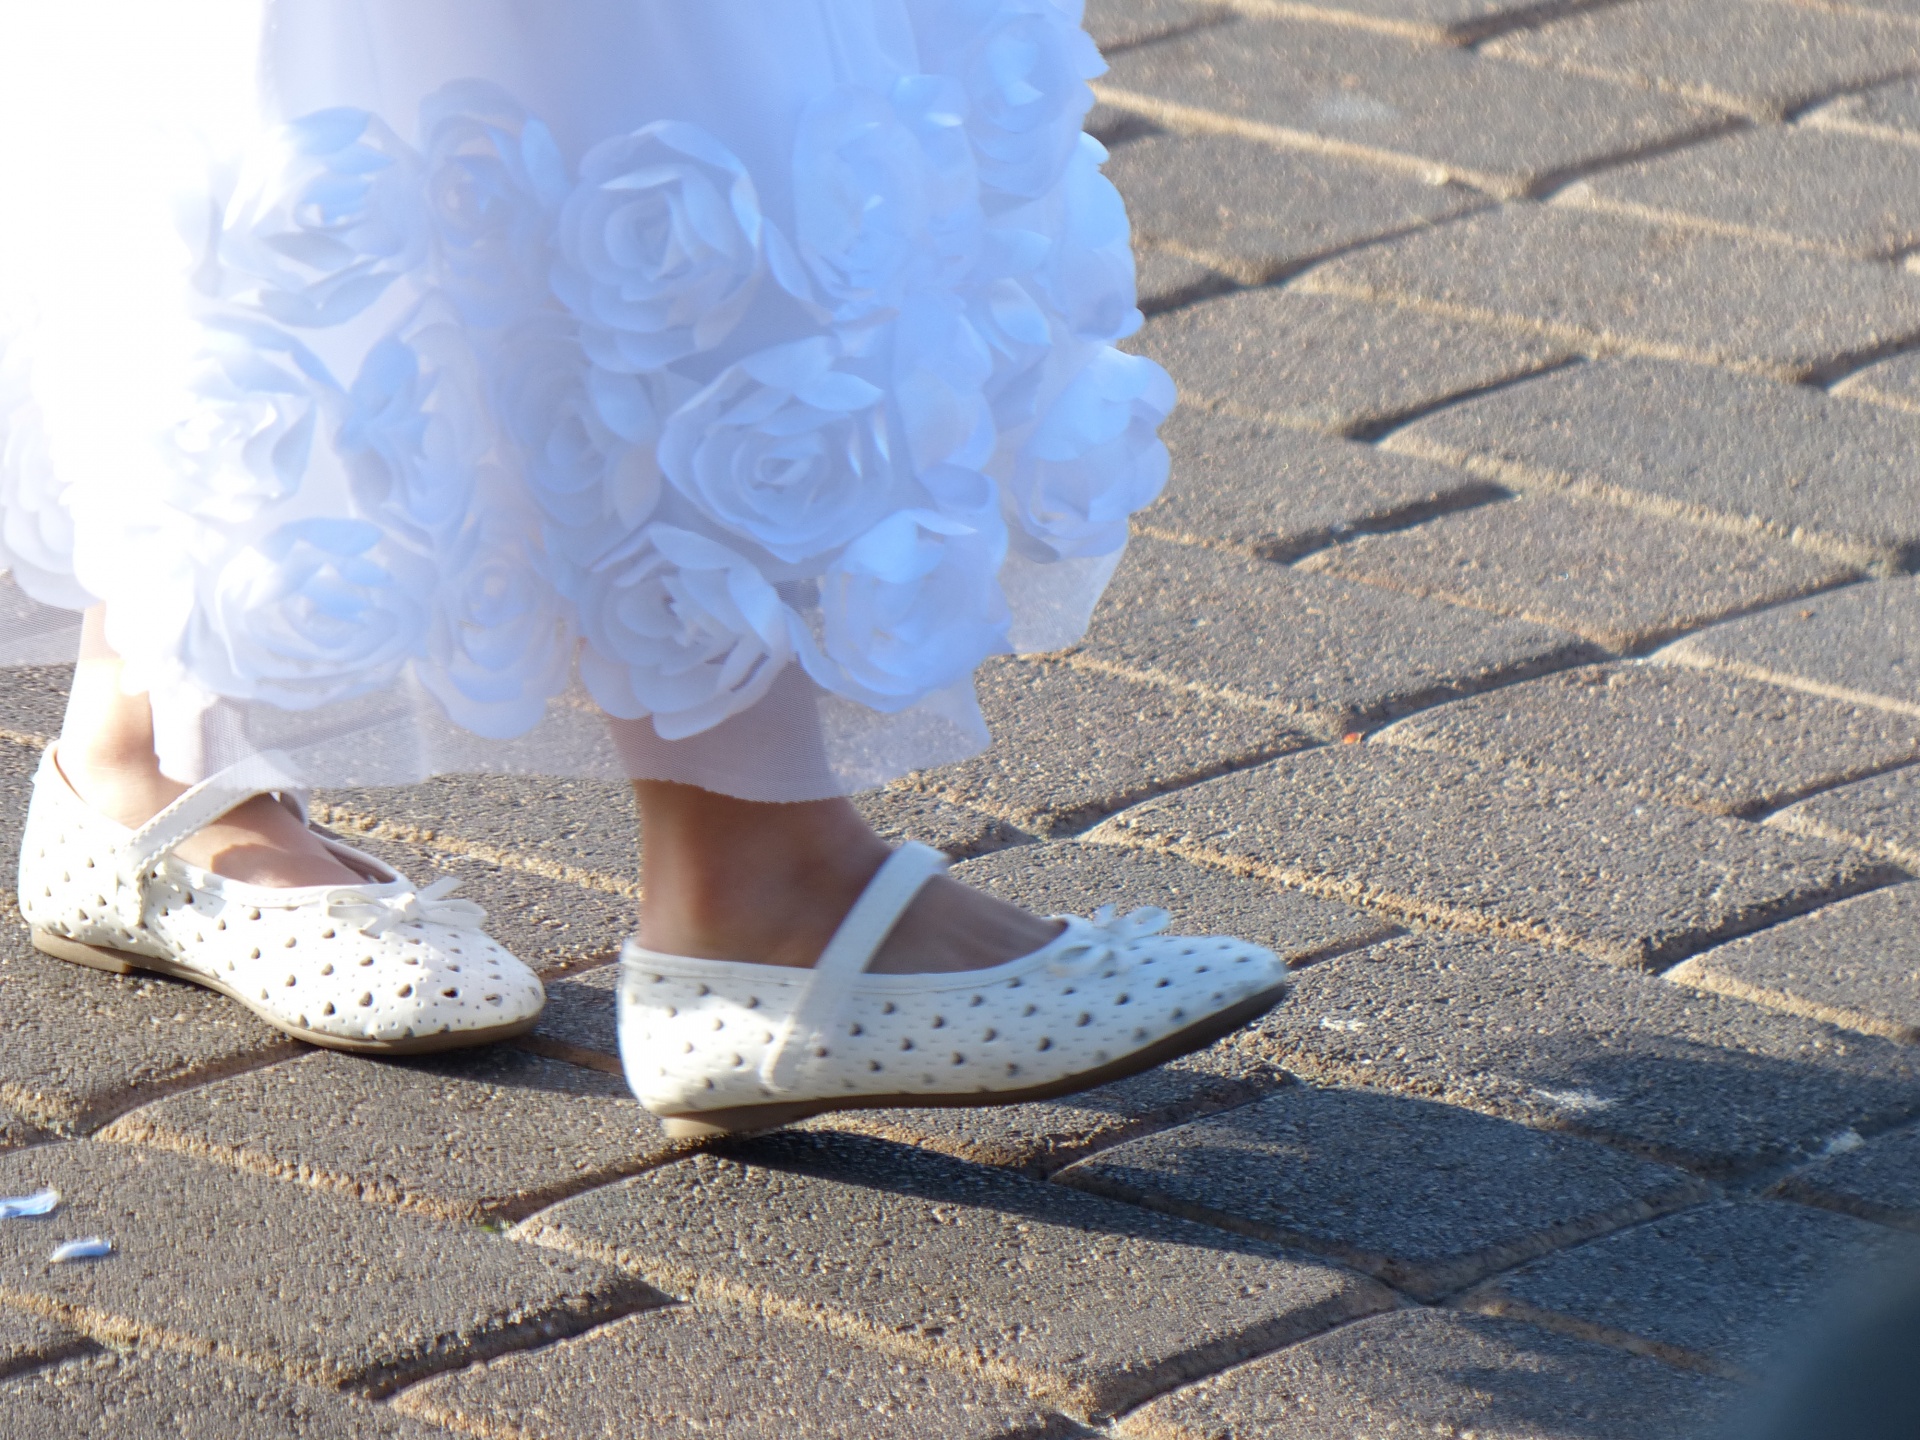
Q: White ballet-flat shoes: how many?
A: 2